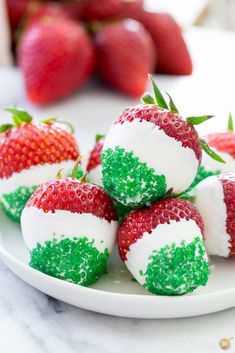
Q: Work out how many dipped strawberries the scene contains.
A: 7